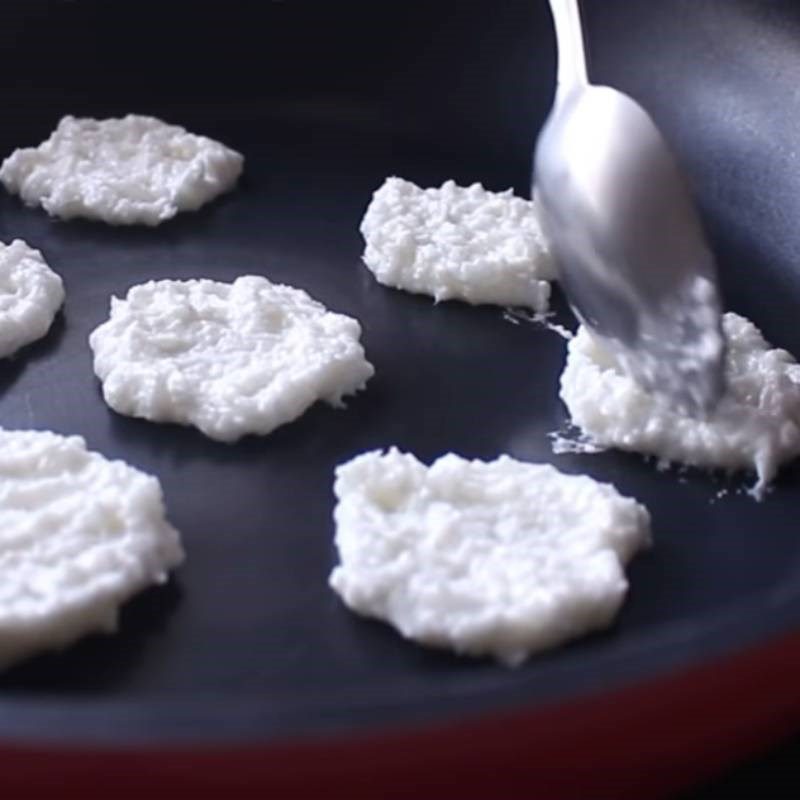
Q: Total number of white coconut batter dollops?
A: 7